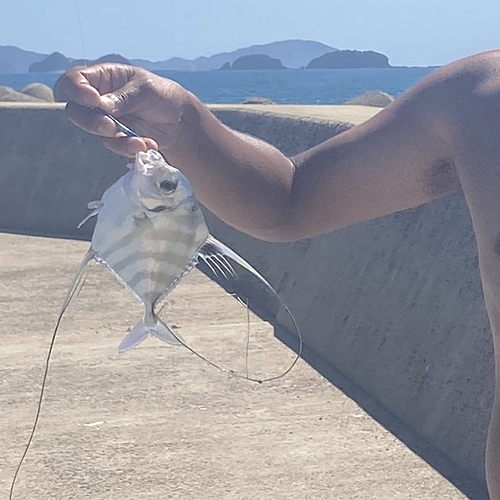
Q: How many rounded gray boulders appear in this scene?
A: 4